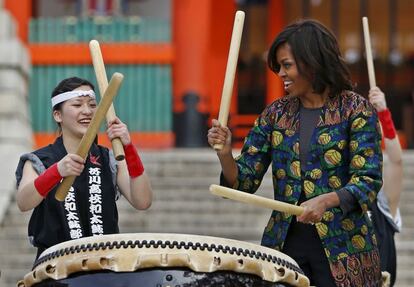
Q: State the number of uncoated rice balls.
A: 0